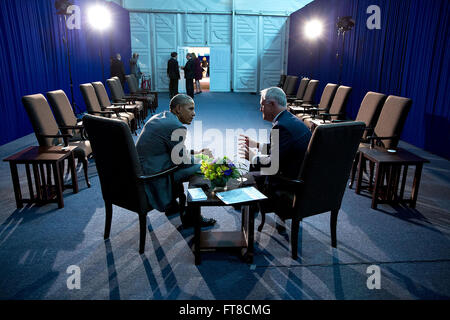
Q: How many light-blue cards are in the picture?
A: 2